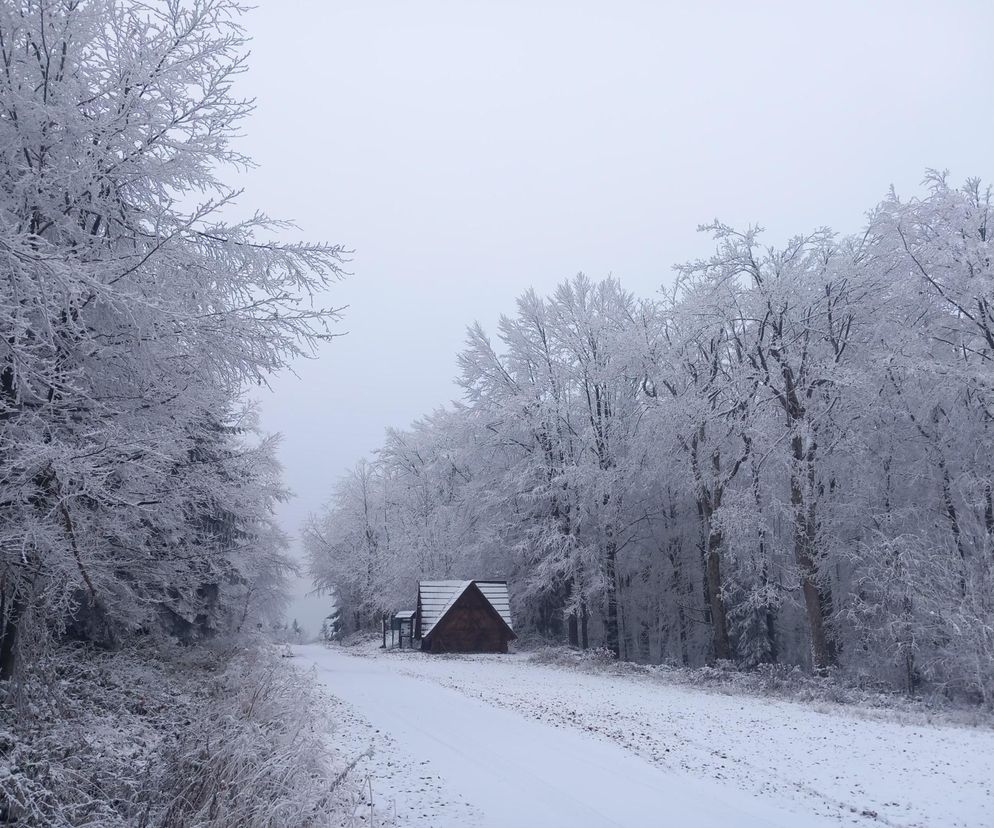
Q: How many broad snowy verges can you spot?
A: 1